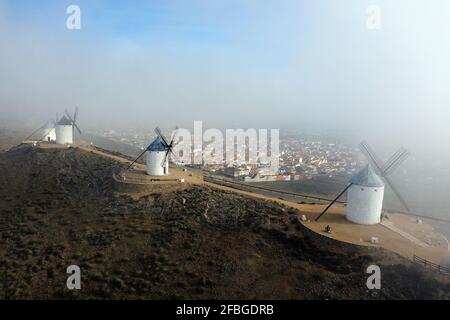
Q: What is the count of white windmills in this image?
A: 4